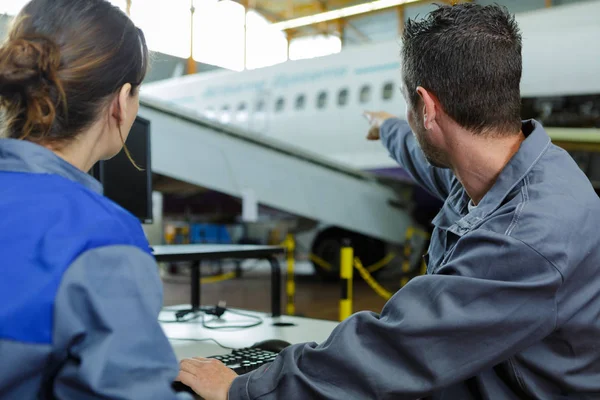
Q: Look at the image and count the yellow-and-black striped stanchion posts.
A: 3